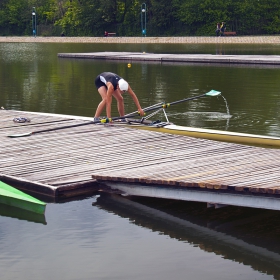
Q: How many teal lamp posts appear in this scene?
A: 2